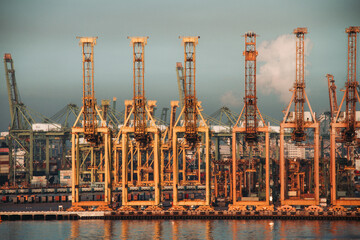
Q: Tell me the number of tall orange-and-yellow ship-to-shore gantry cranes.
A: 6